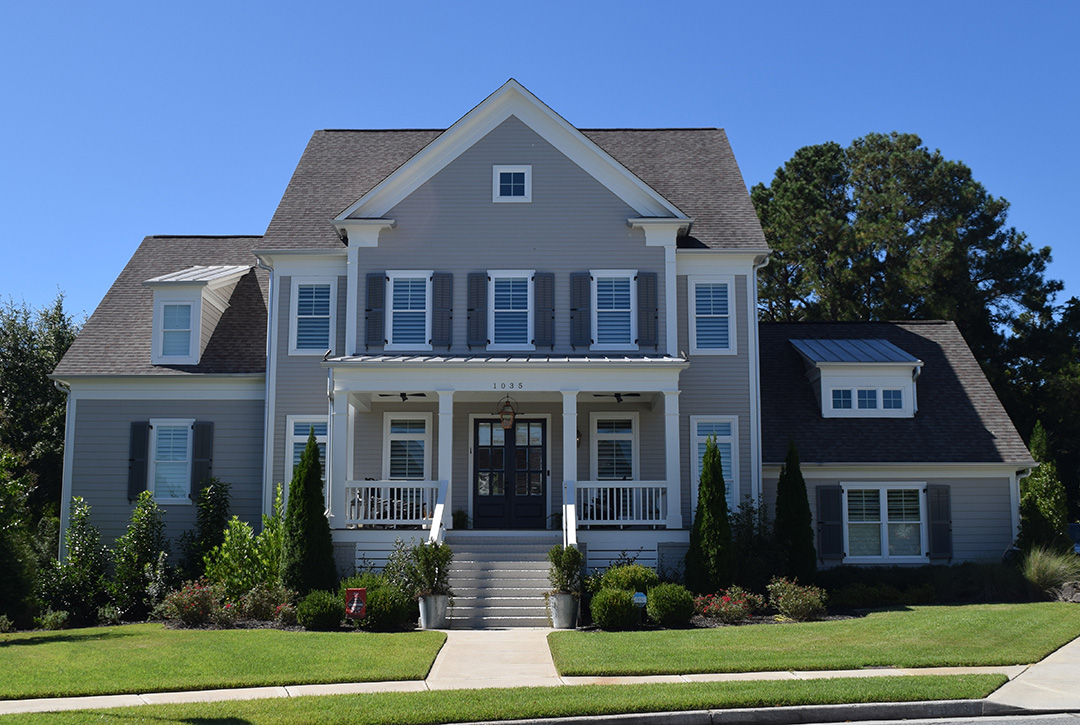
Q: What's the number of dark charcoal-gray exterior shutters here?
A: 10